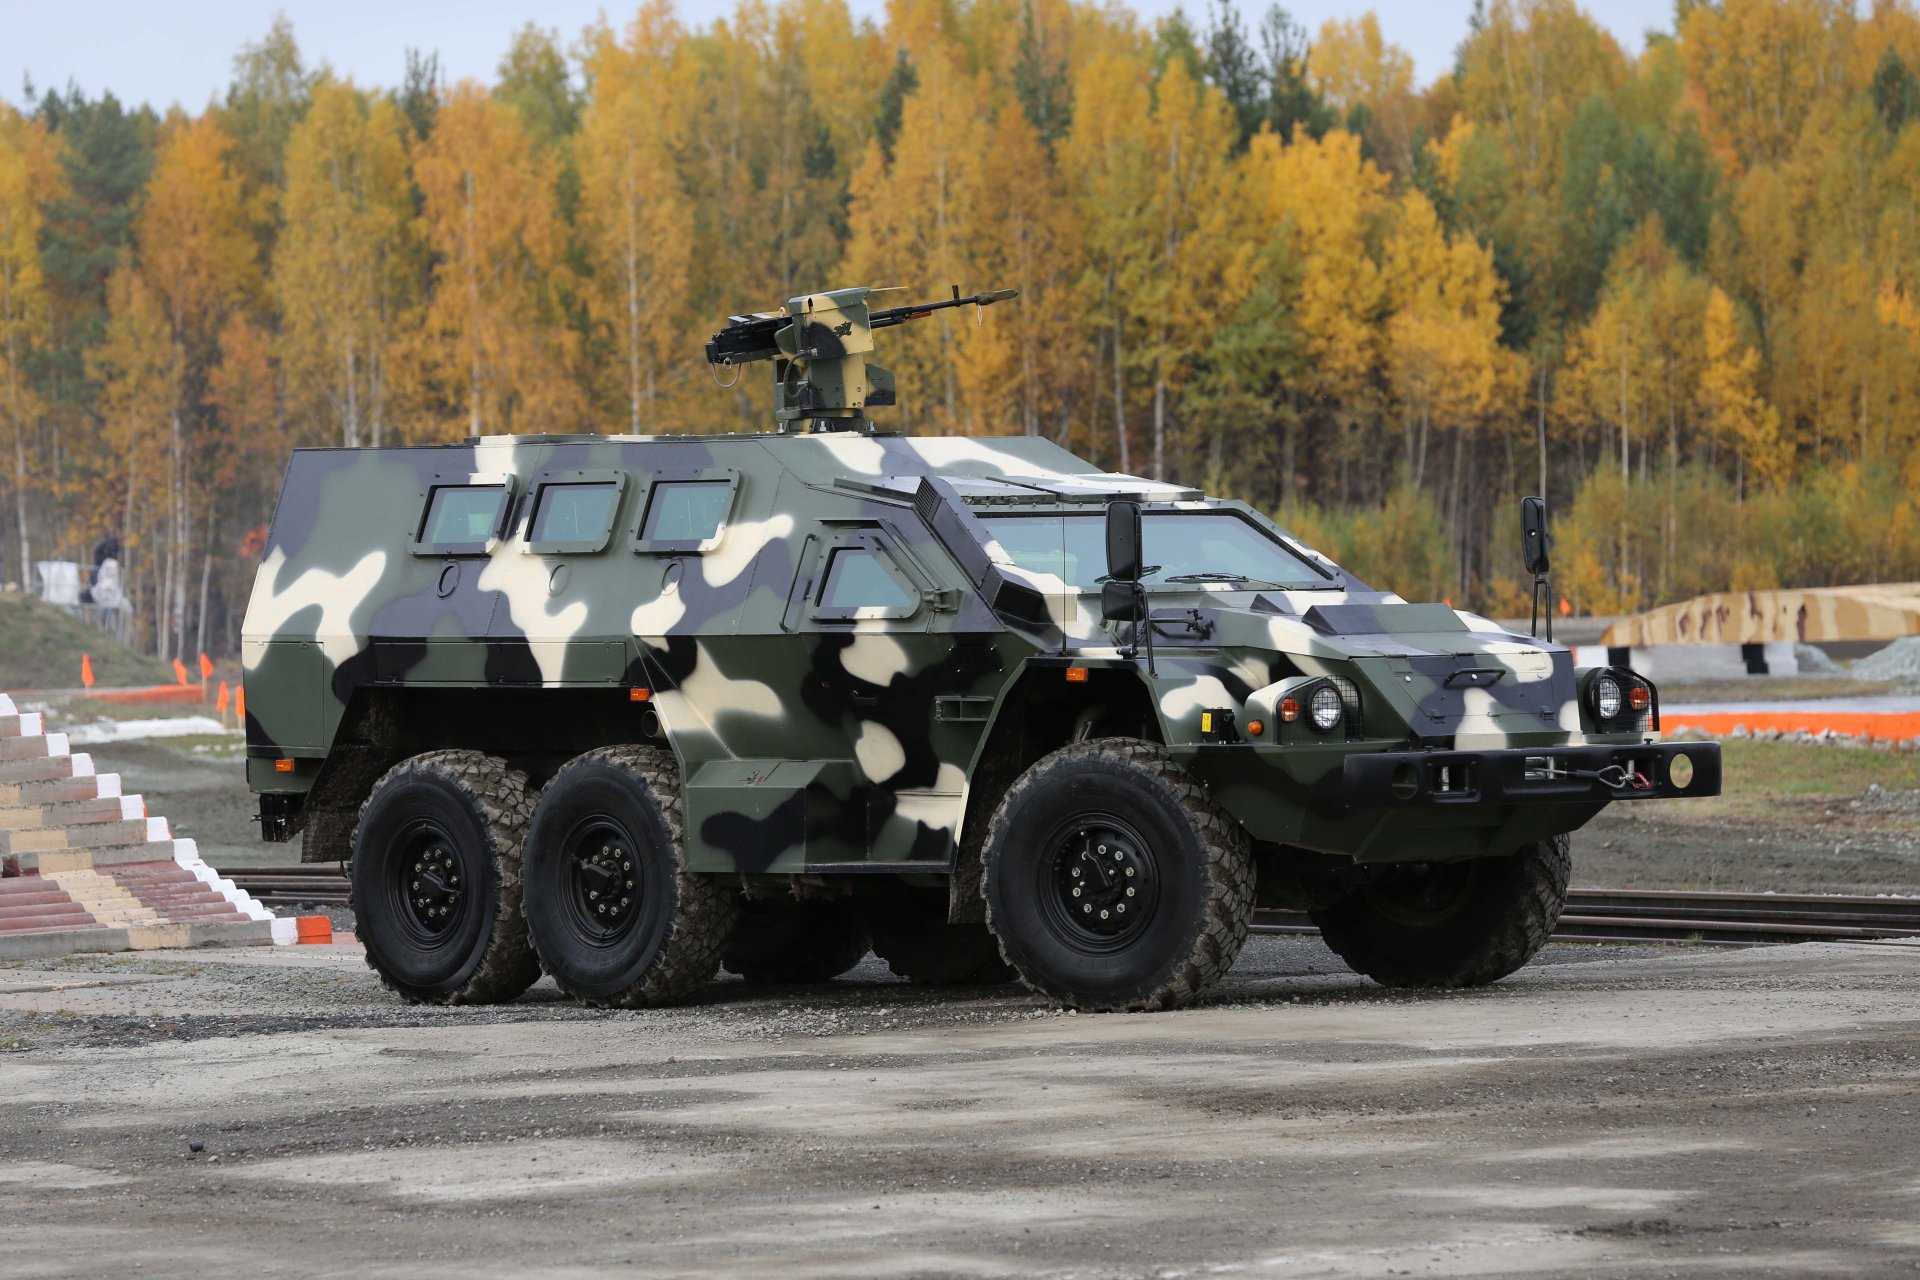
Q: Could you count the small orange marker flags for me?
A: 7